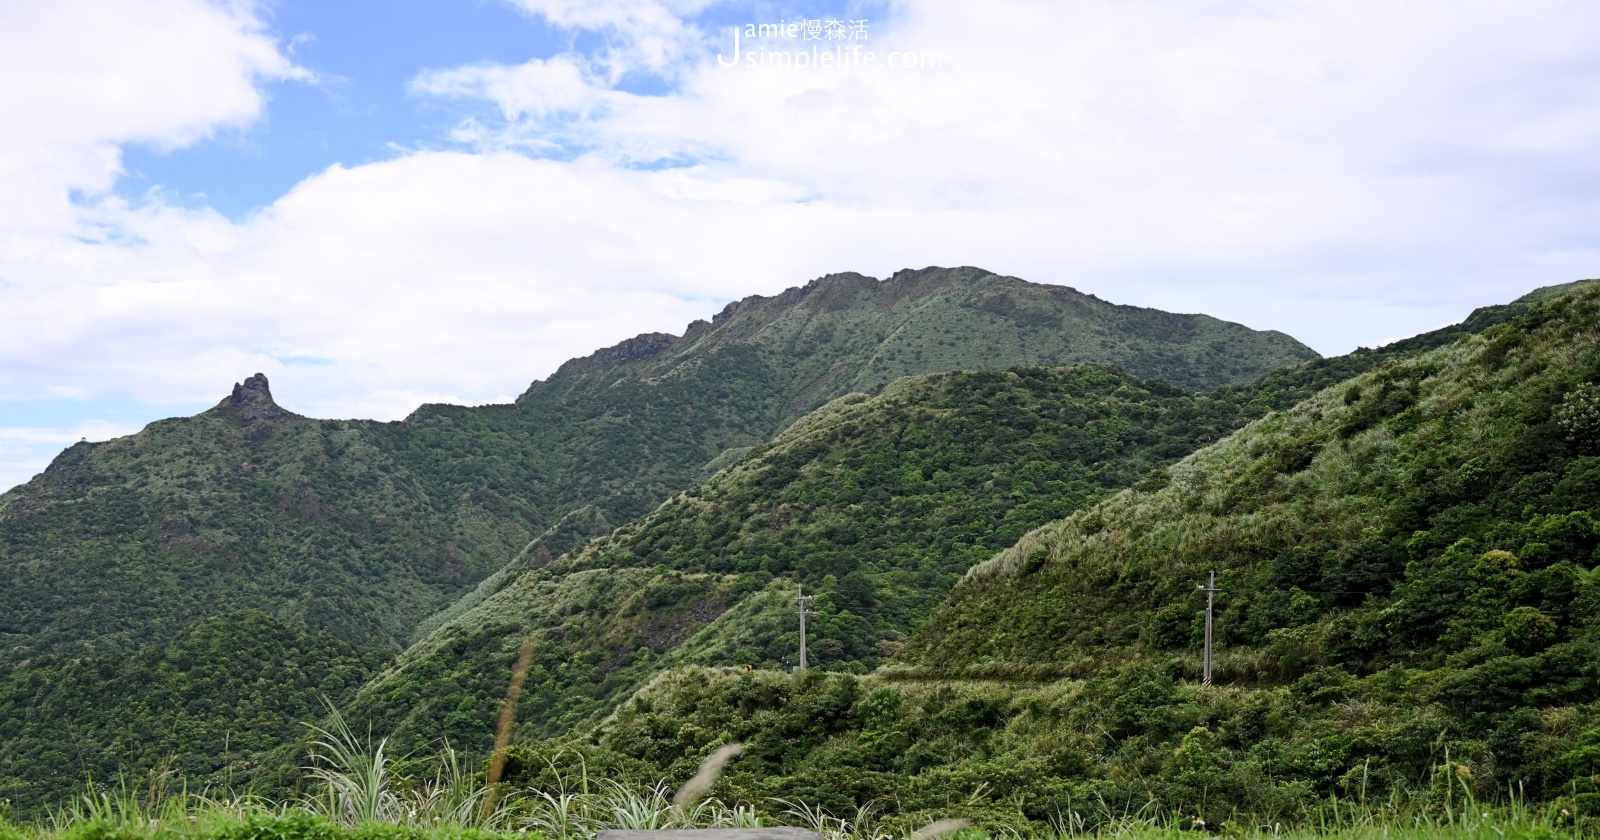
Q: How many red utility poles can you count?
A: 0